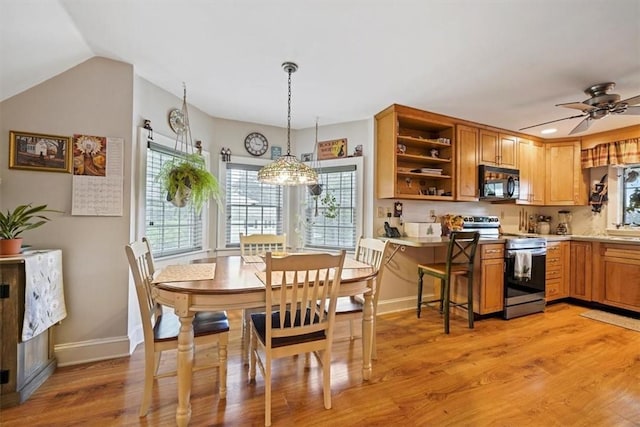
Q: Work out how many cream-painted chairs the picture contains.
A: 4